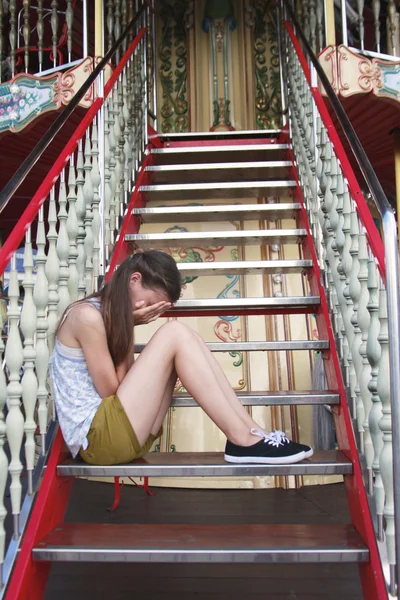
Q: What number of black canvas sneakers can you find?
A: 2